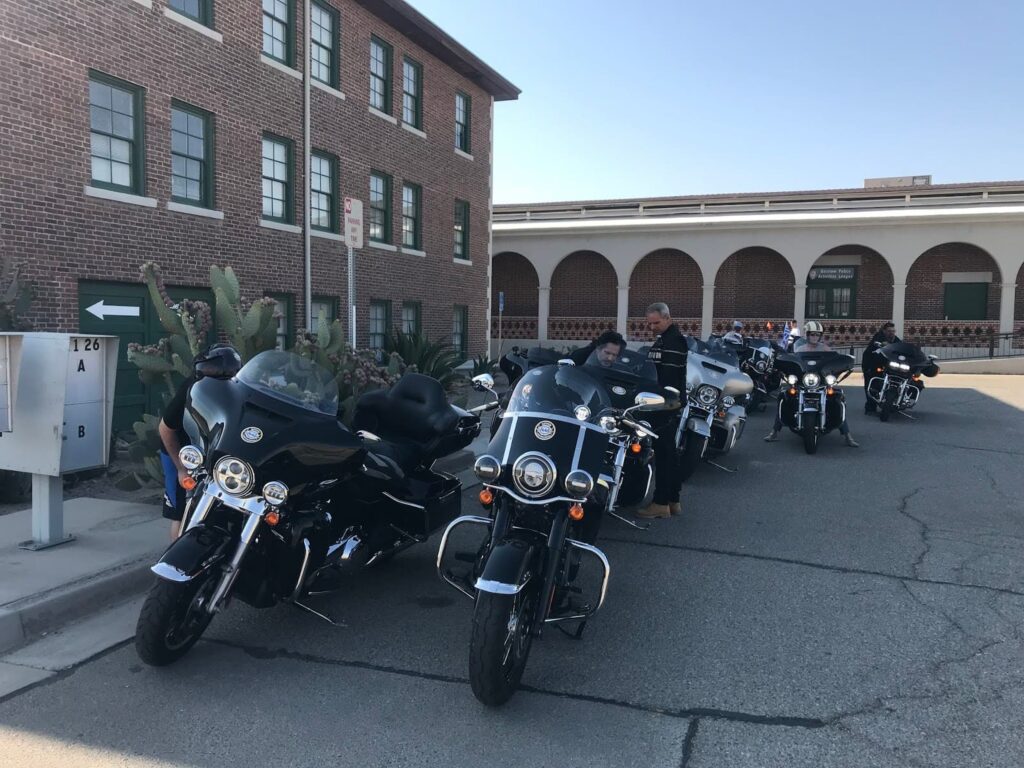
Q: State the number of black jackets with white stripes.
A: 1